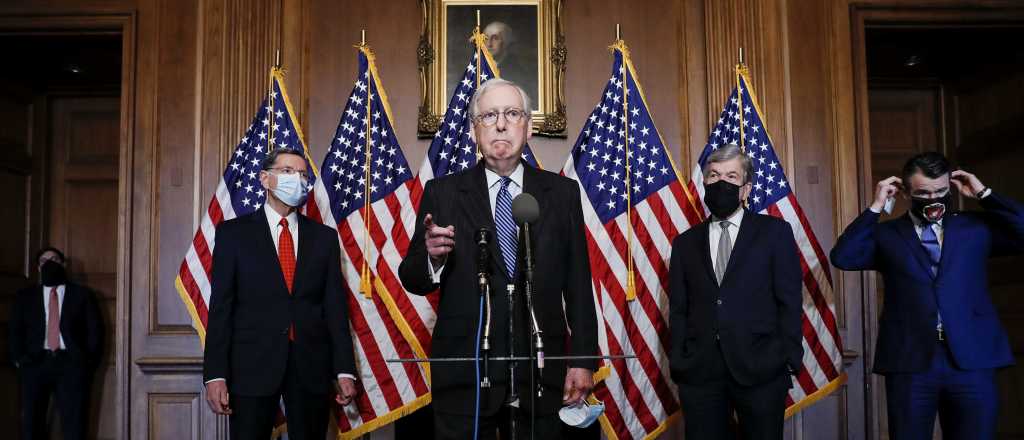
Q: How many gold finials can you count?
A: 5